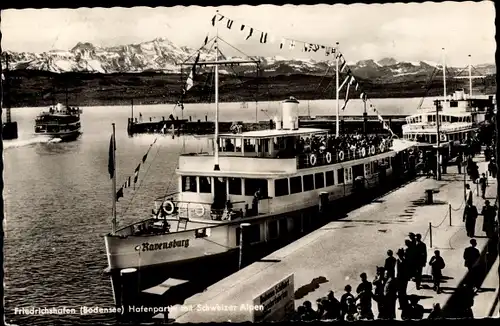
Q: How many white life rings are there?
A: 8